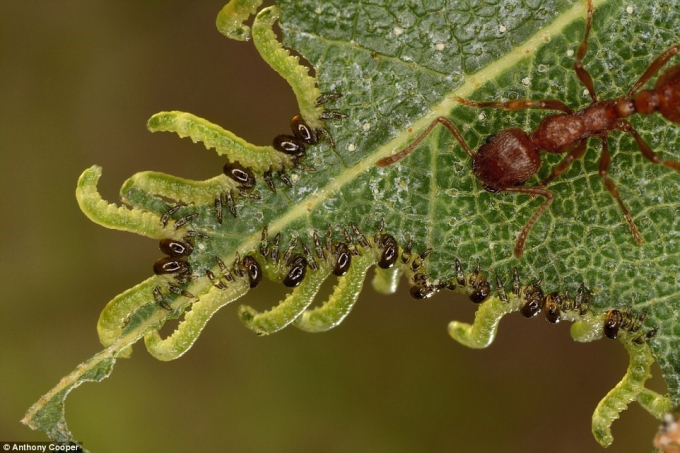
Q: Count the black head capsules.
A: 14